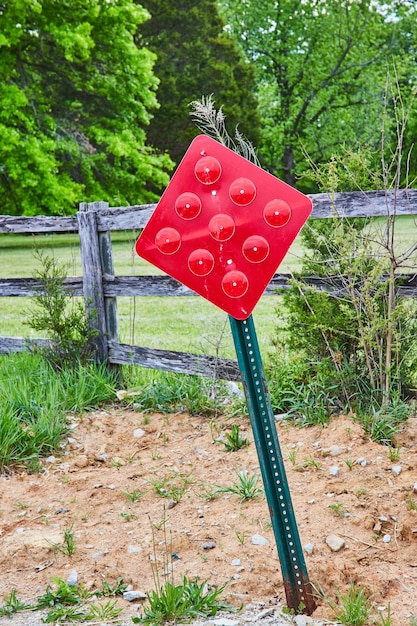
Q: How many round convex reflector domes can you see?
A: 9